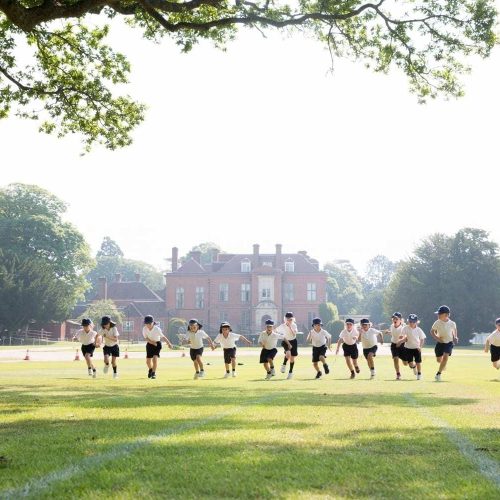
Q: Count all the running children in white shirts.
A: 14